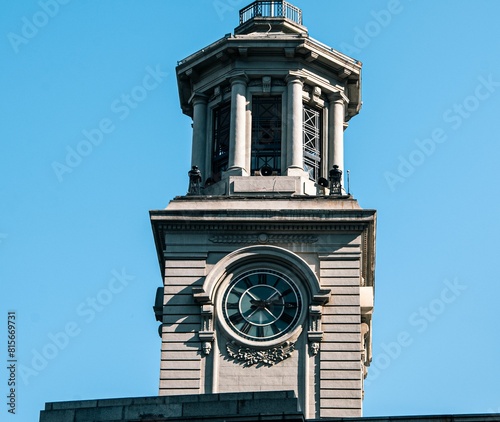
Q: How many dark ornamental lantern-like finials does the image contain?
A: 2